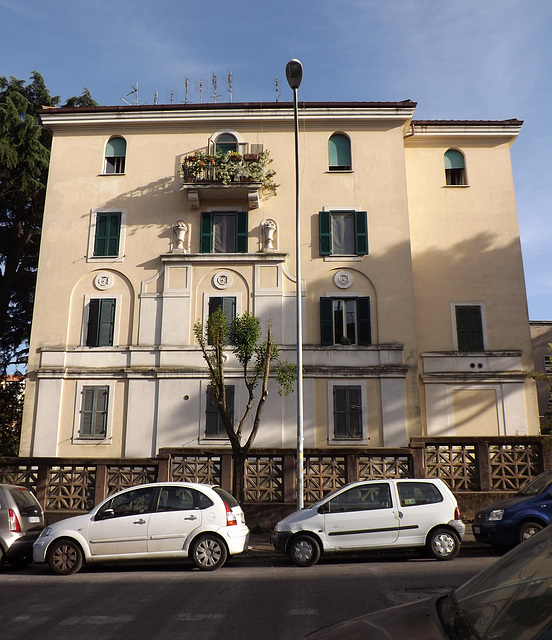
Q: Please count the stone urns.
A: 2